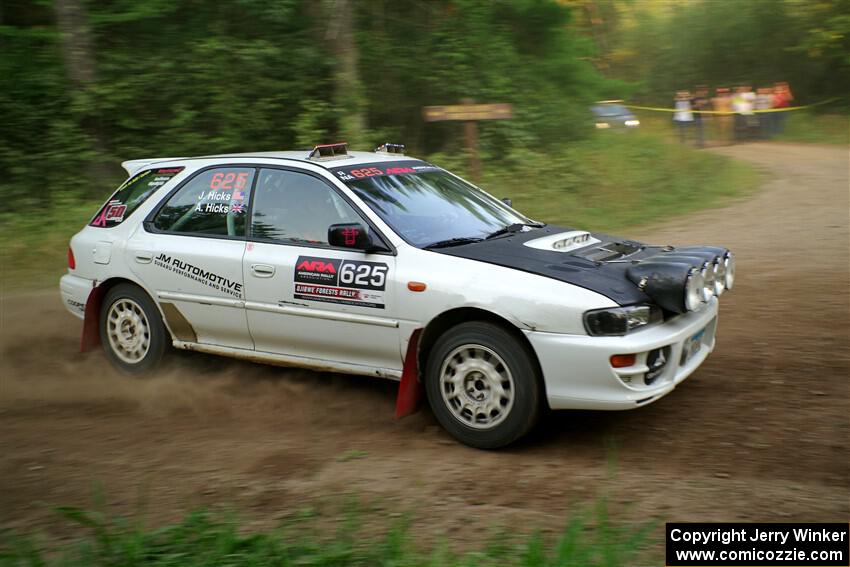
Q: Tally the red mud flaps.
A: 2